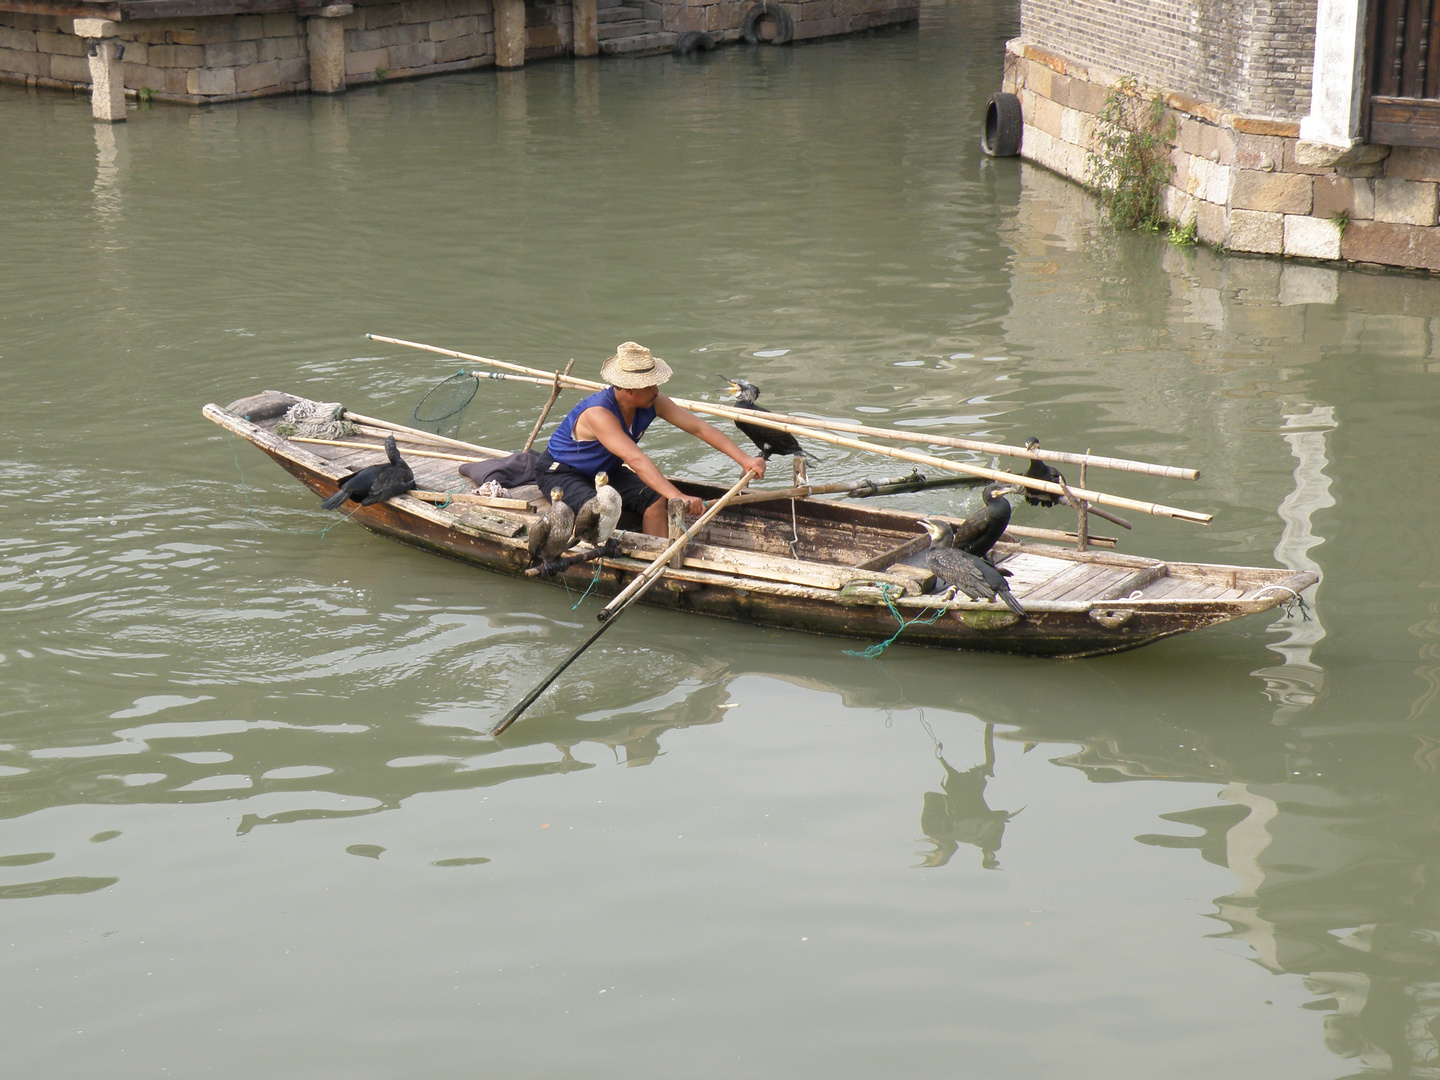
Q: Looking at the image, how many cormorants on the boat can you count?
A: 7